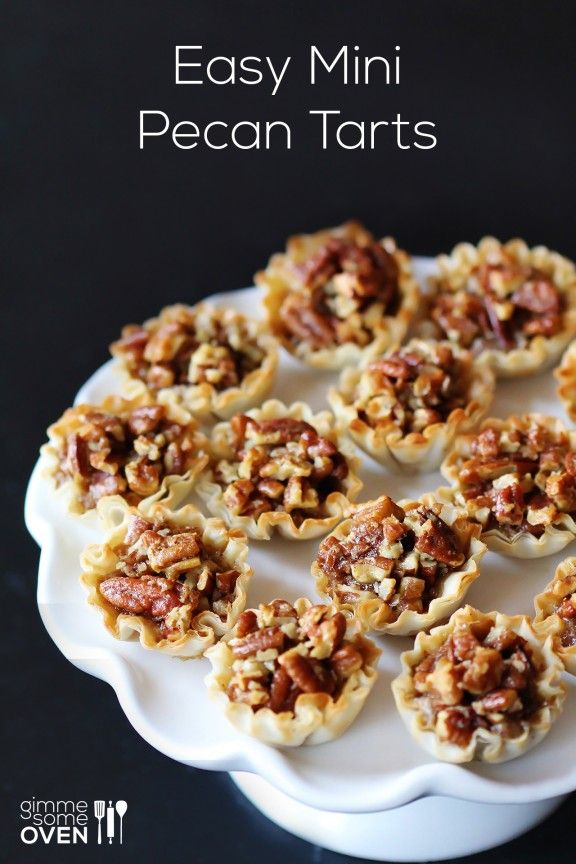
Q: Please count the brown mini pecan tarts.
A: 13